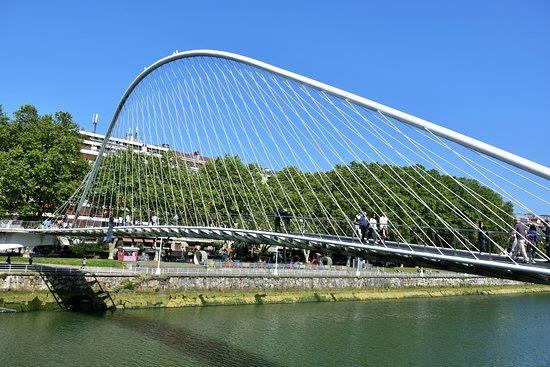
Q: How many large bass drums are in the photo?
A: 0